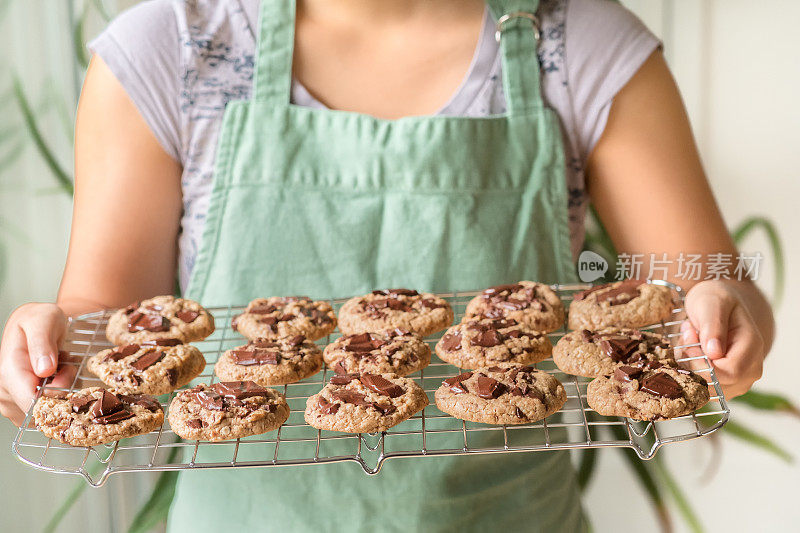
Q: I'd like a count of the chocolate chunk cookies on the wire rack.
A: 15